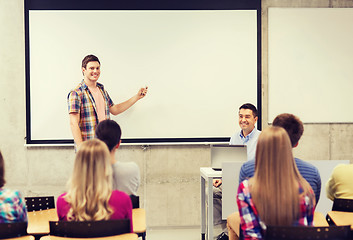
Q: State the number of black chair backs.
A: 6